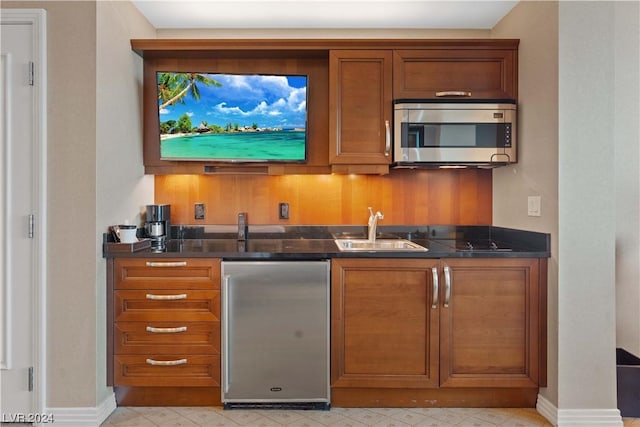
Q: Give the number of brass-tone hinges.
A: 0